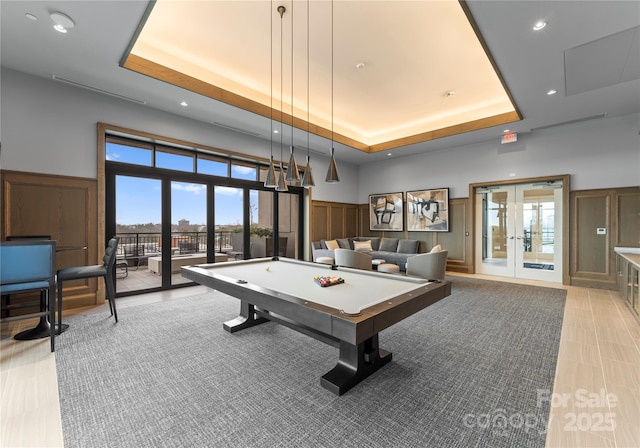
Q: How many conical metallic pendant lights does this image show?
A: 5